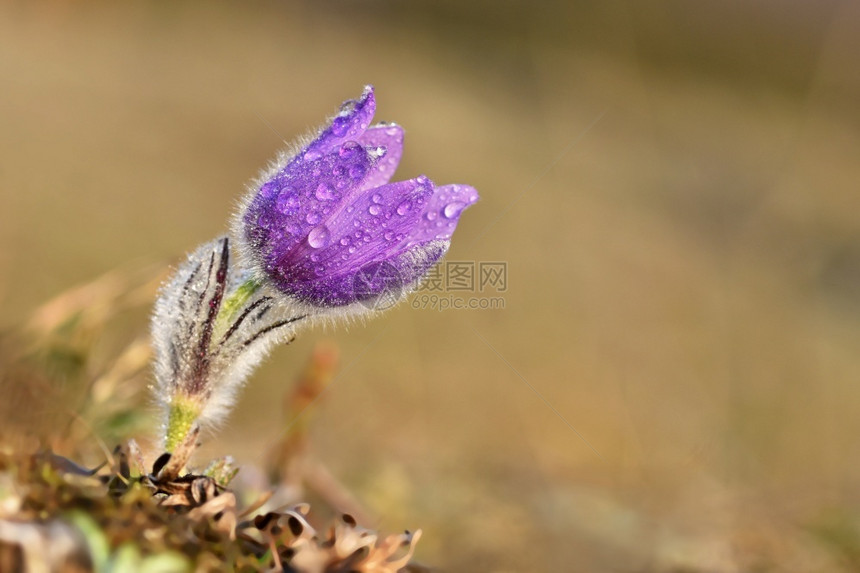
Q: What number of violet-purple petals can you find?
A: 6